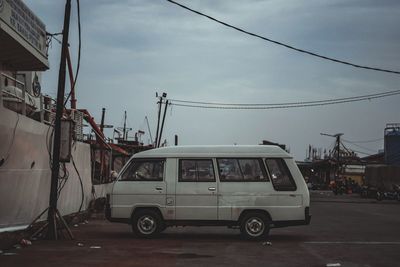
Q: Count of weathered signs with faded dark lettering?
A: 1